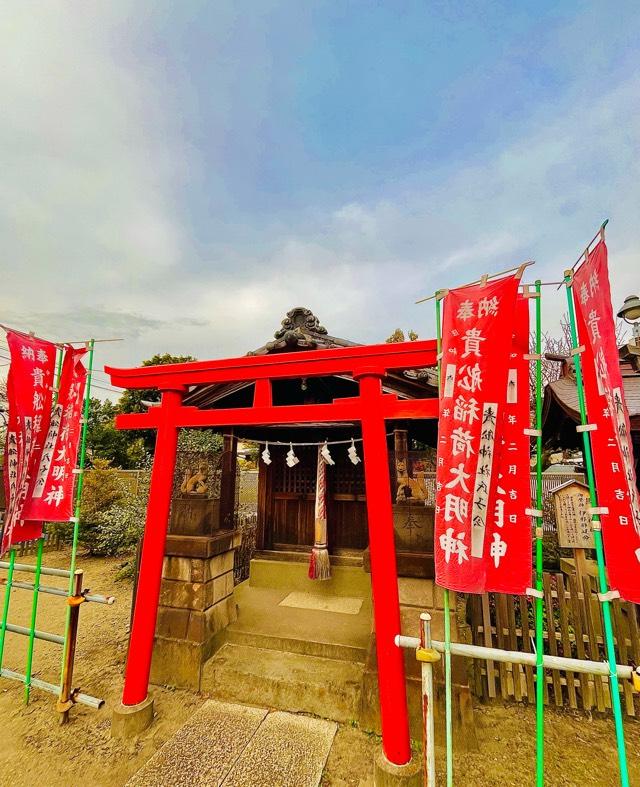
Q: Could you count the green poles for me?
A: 6